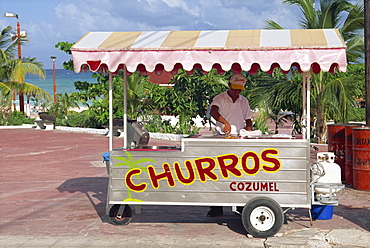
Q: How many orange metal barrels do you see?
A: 3